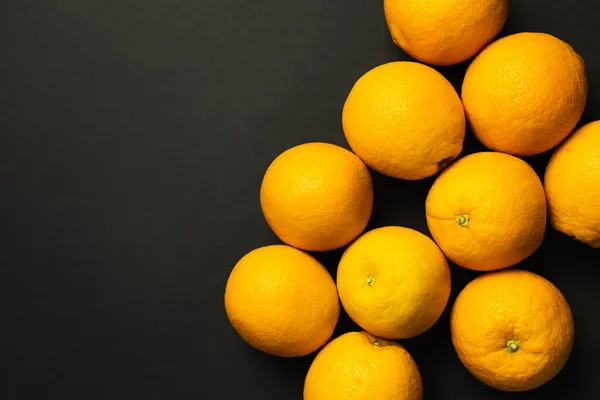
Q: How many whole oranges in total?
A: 7